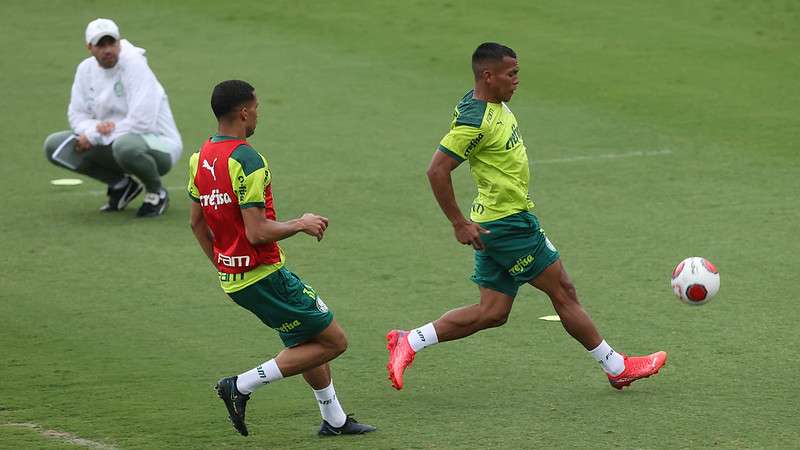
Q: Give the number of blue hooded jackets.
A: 0